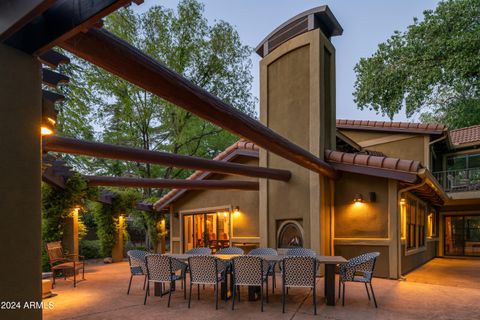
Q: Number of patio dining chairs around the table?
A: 10